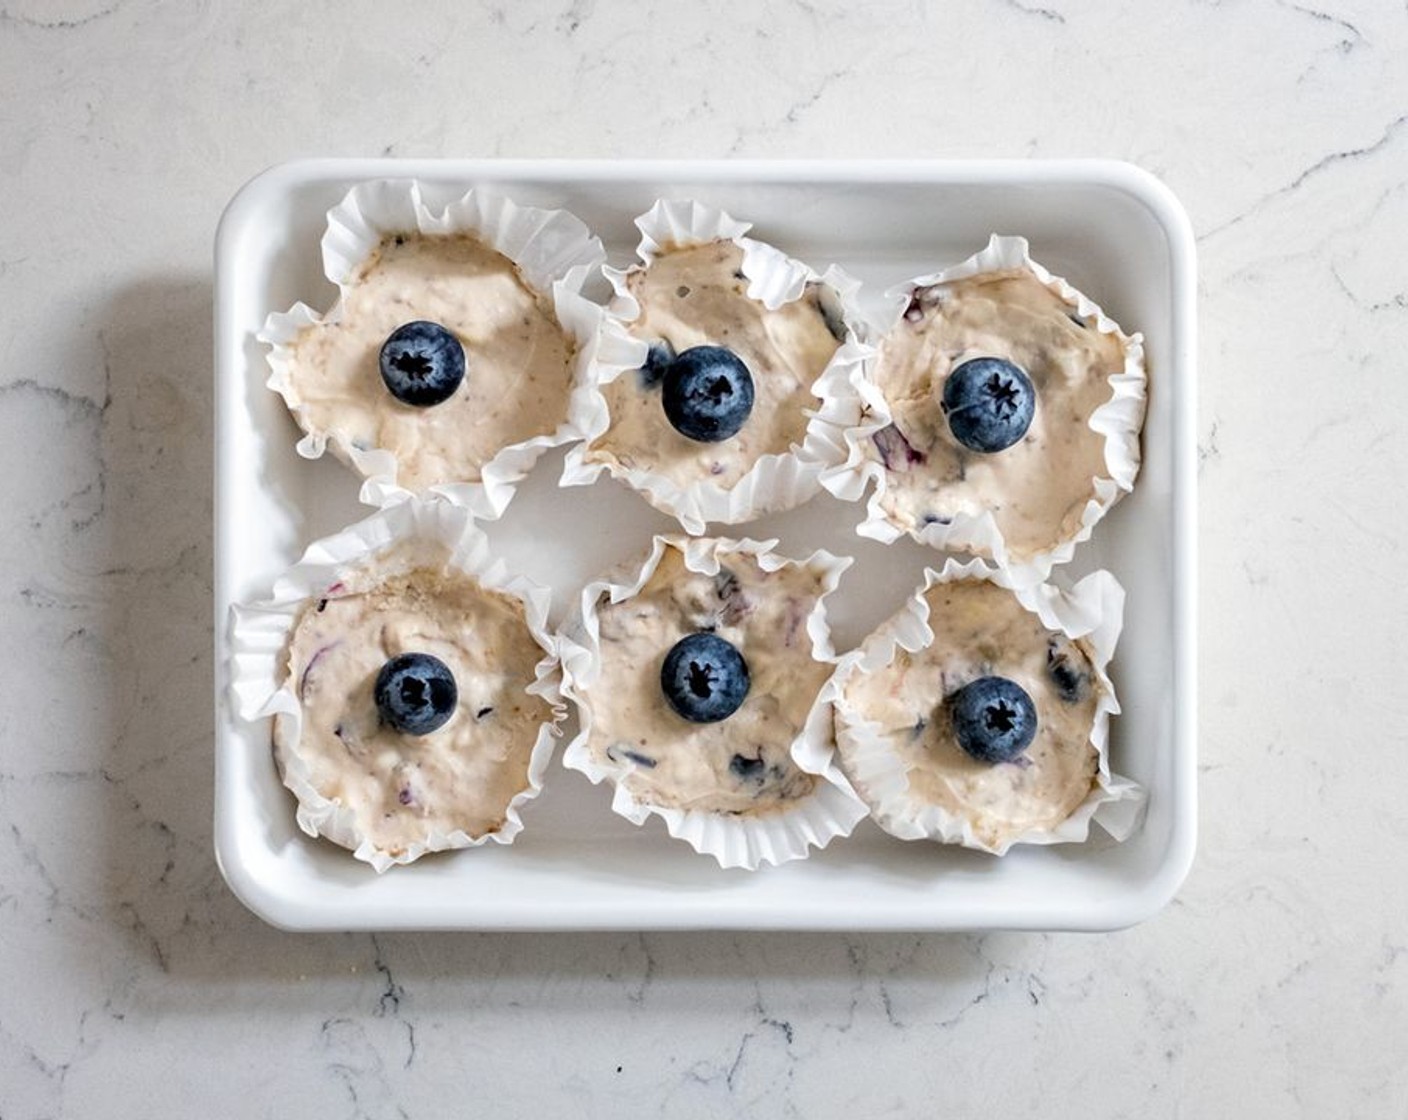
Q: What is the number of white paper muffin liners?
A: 6